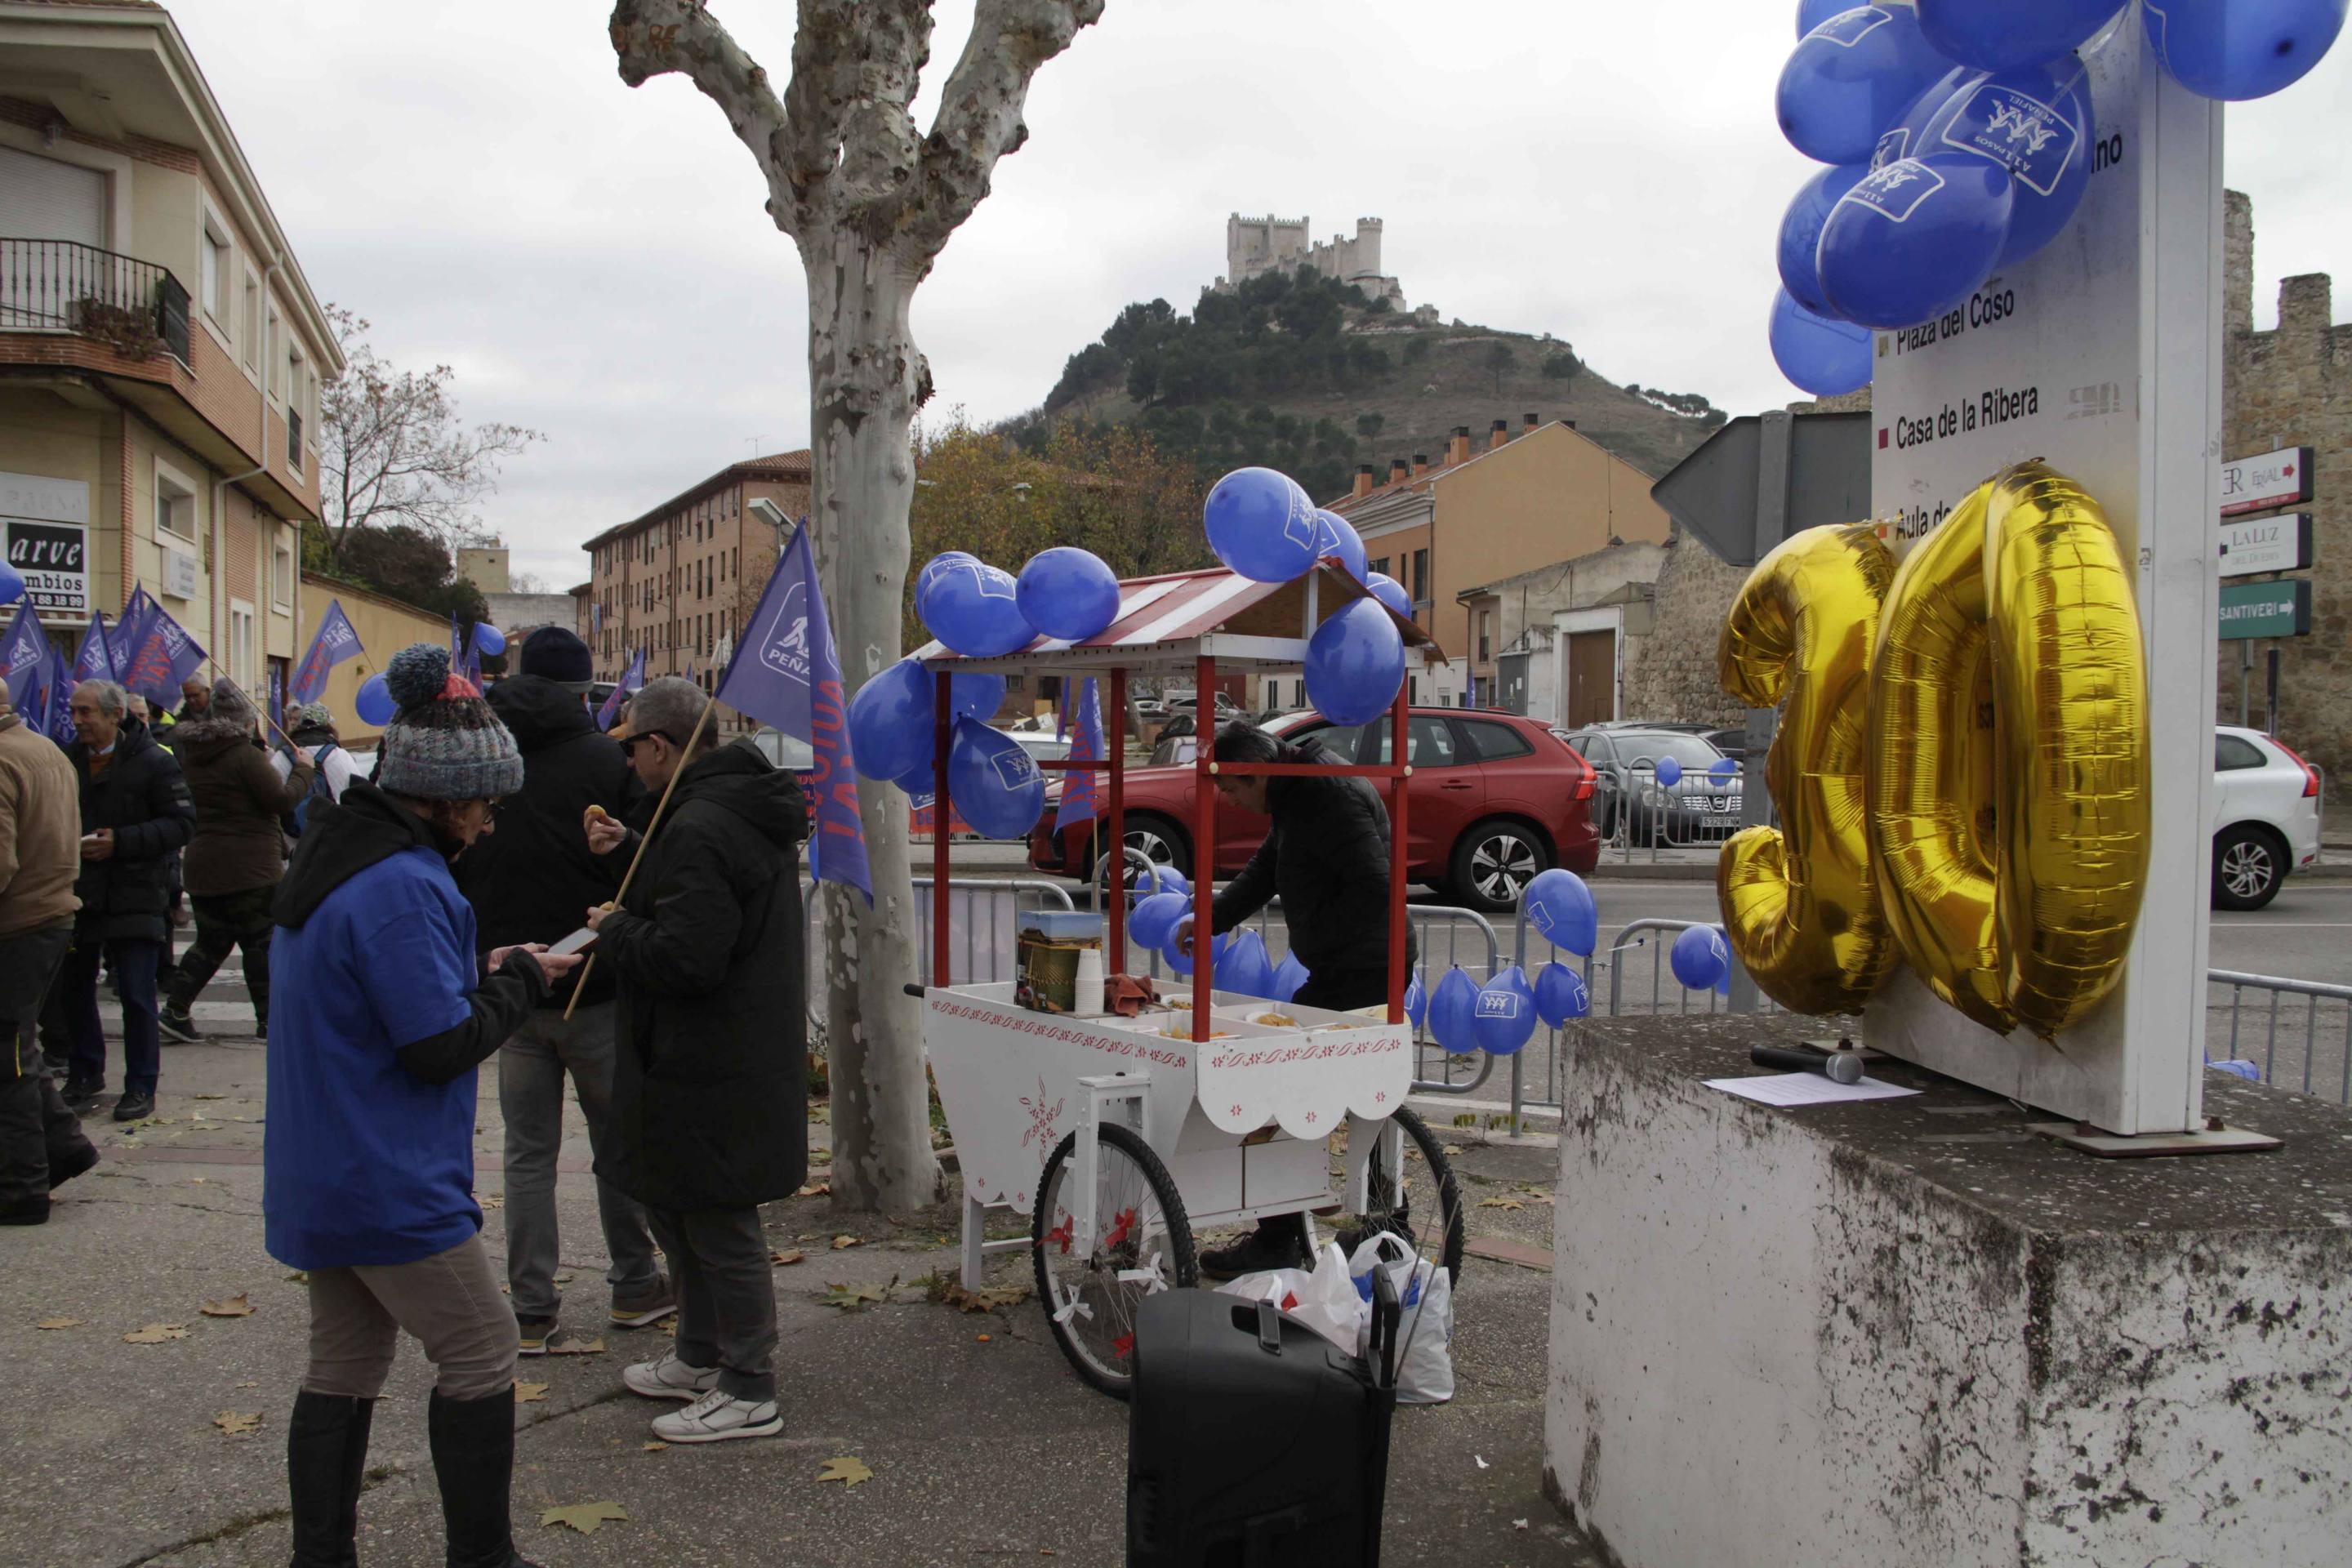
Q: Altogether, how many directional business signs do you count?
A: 3